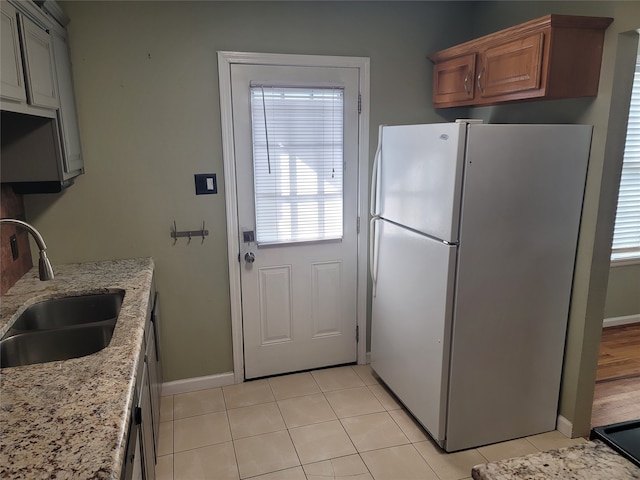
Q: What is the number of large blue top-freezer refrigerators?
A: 0